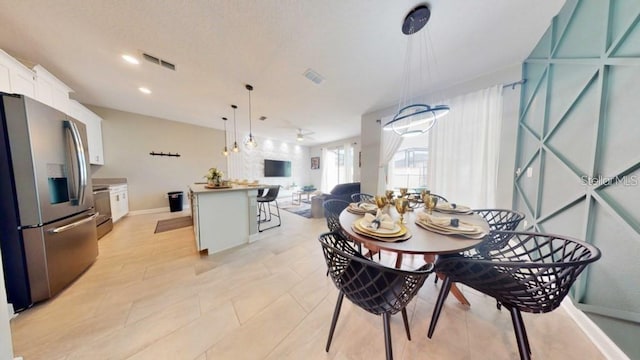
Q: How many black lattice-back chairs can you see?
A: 6